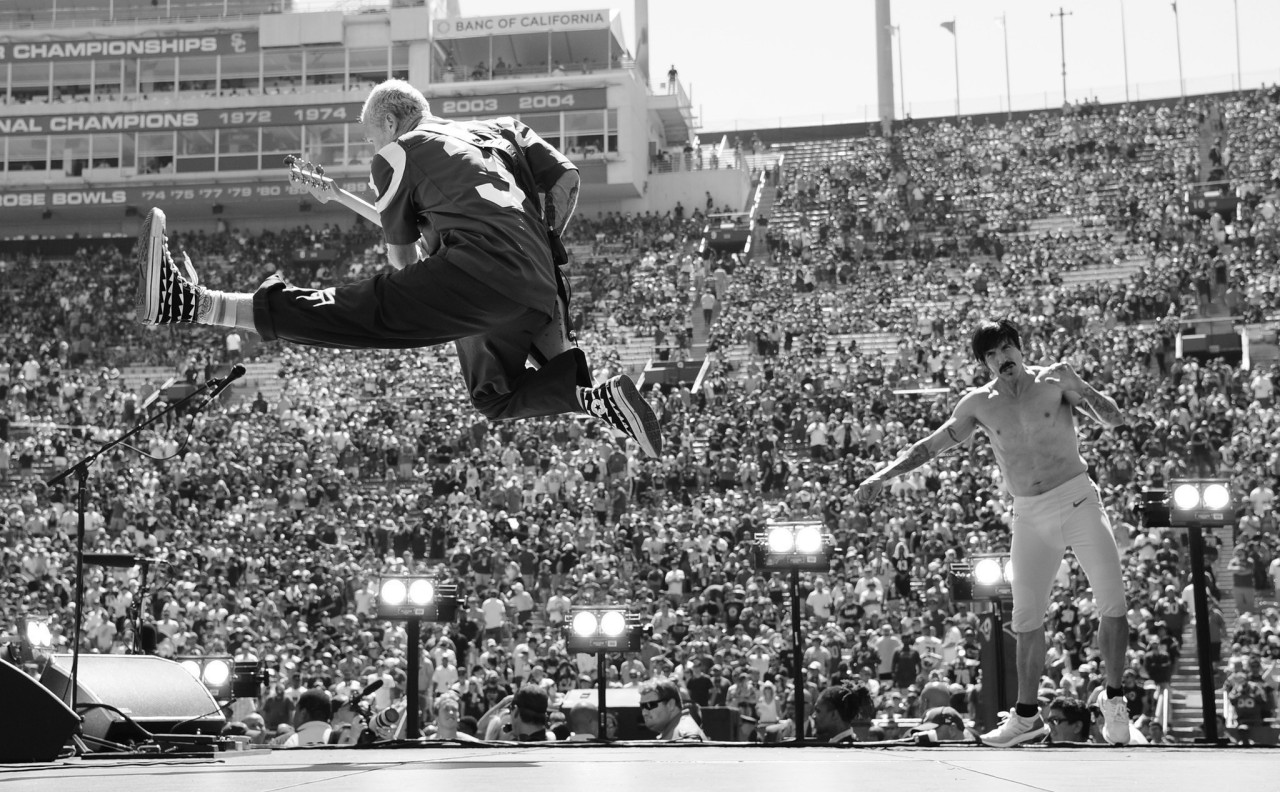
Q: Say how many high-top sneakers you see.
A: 2